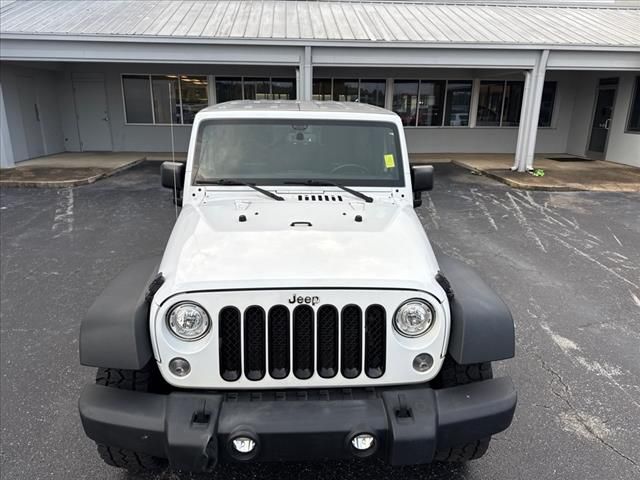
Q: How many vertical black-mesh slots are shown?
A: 7